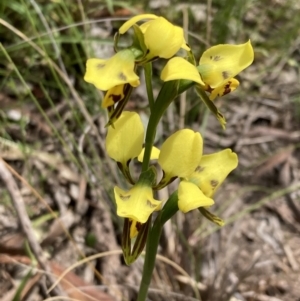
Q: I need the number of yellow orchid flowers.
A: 4